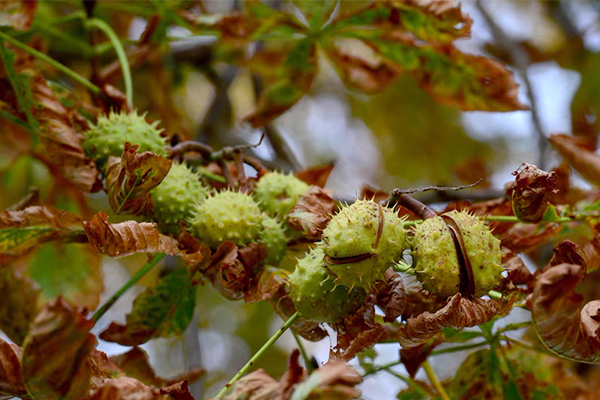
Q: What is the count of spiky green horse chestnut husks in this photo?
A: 8